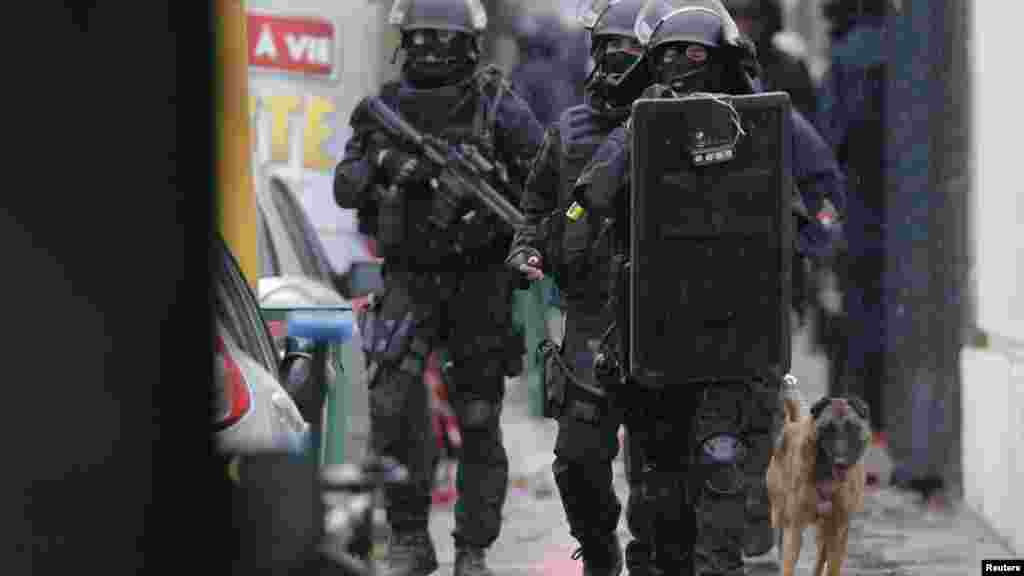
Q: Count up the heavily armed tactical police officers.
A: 3